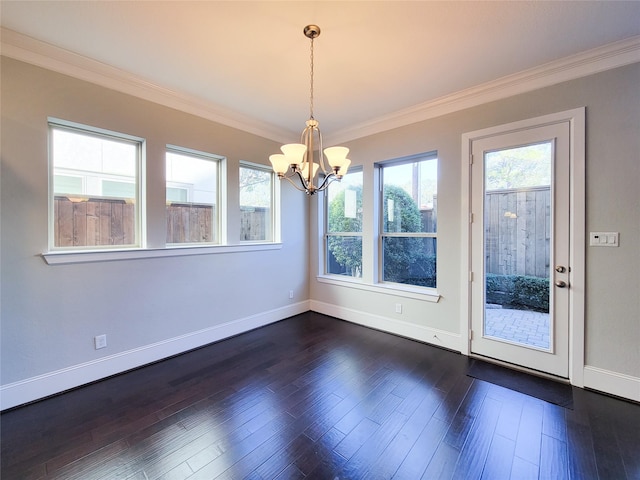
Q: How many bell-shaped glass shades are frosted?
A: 5